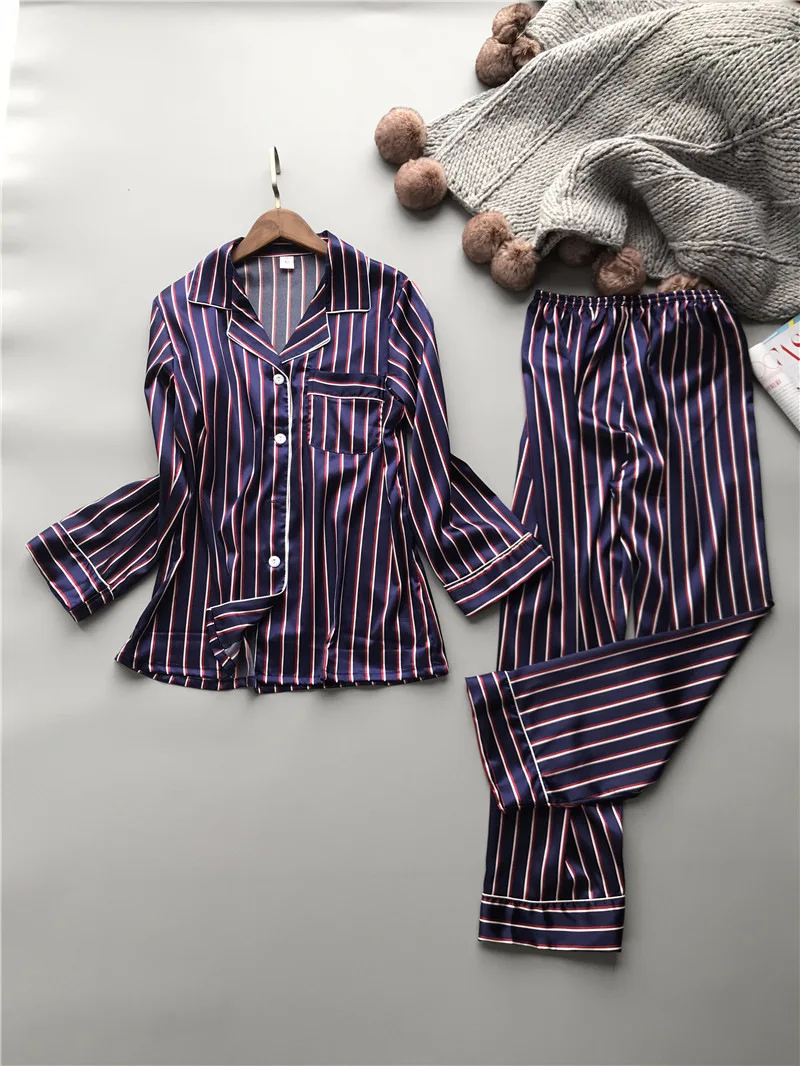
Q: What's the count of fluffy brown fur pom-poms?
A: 10